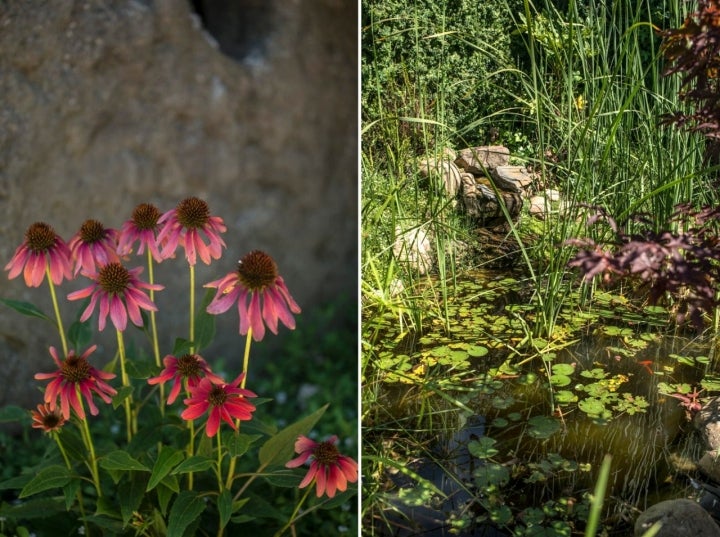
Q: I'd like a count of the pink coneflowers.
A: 11